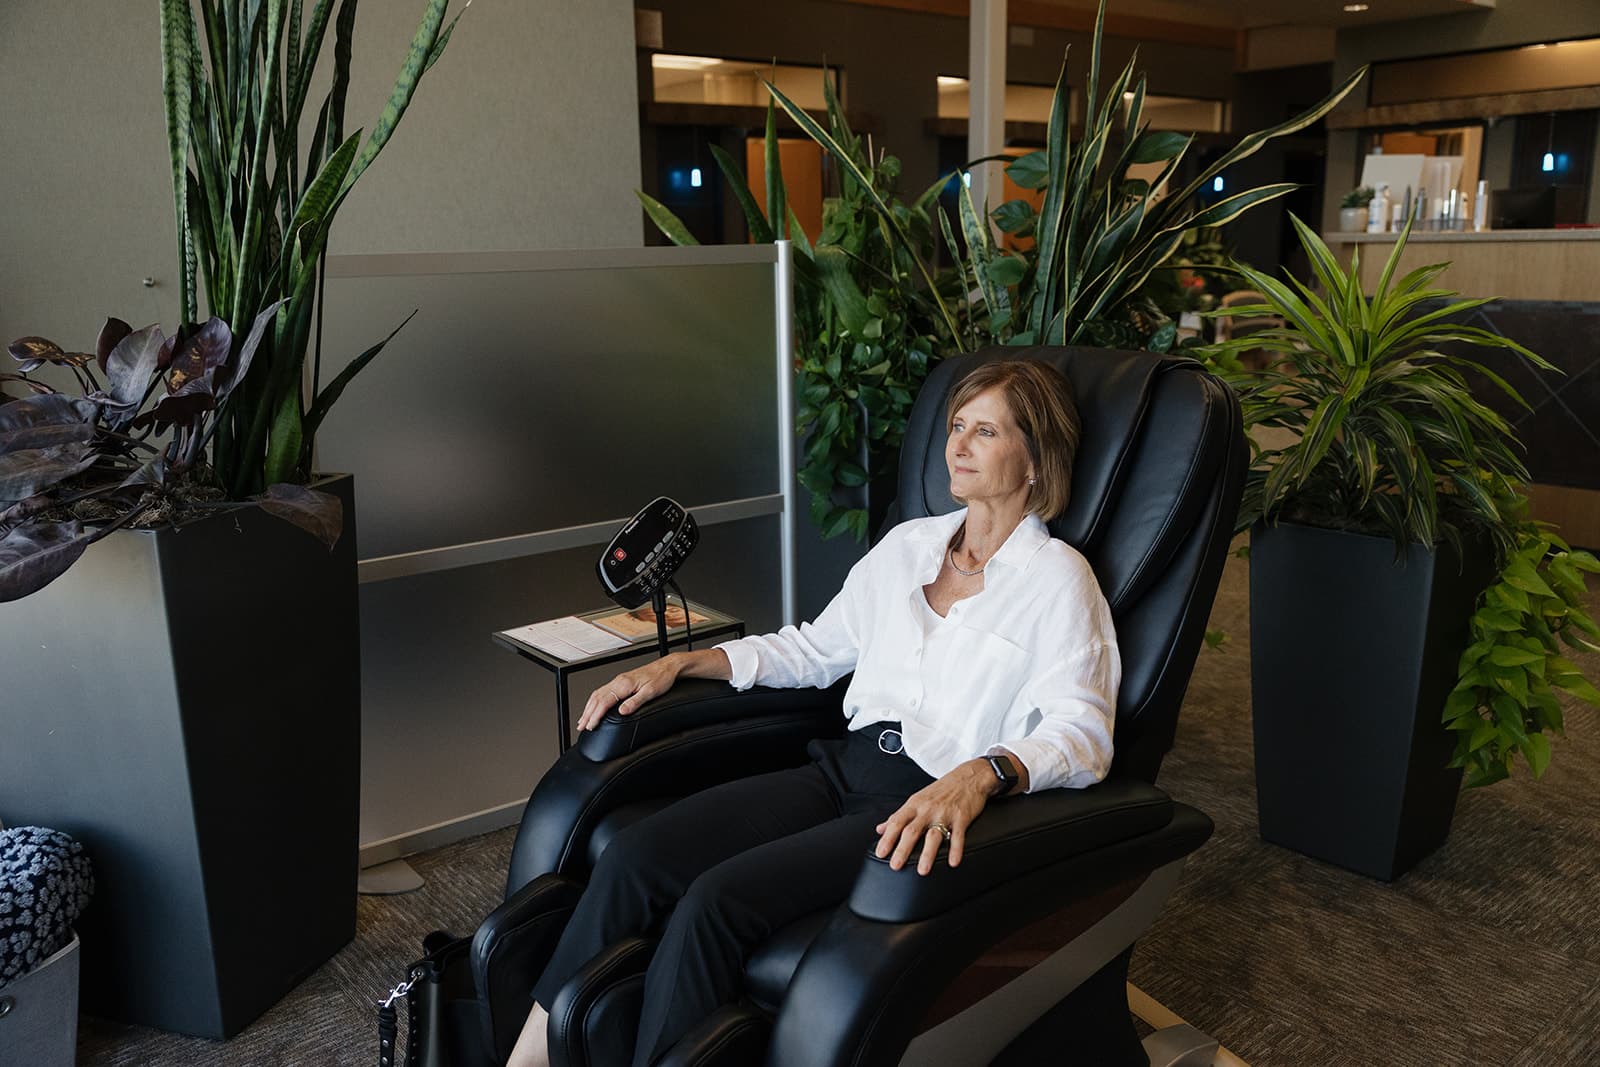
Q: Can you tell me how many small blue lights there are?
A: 4